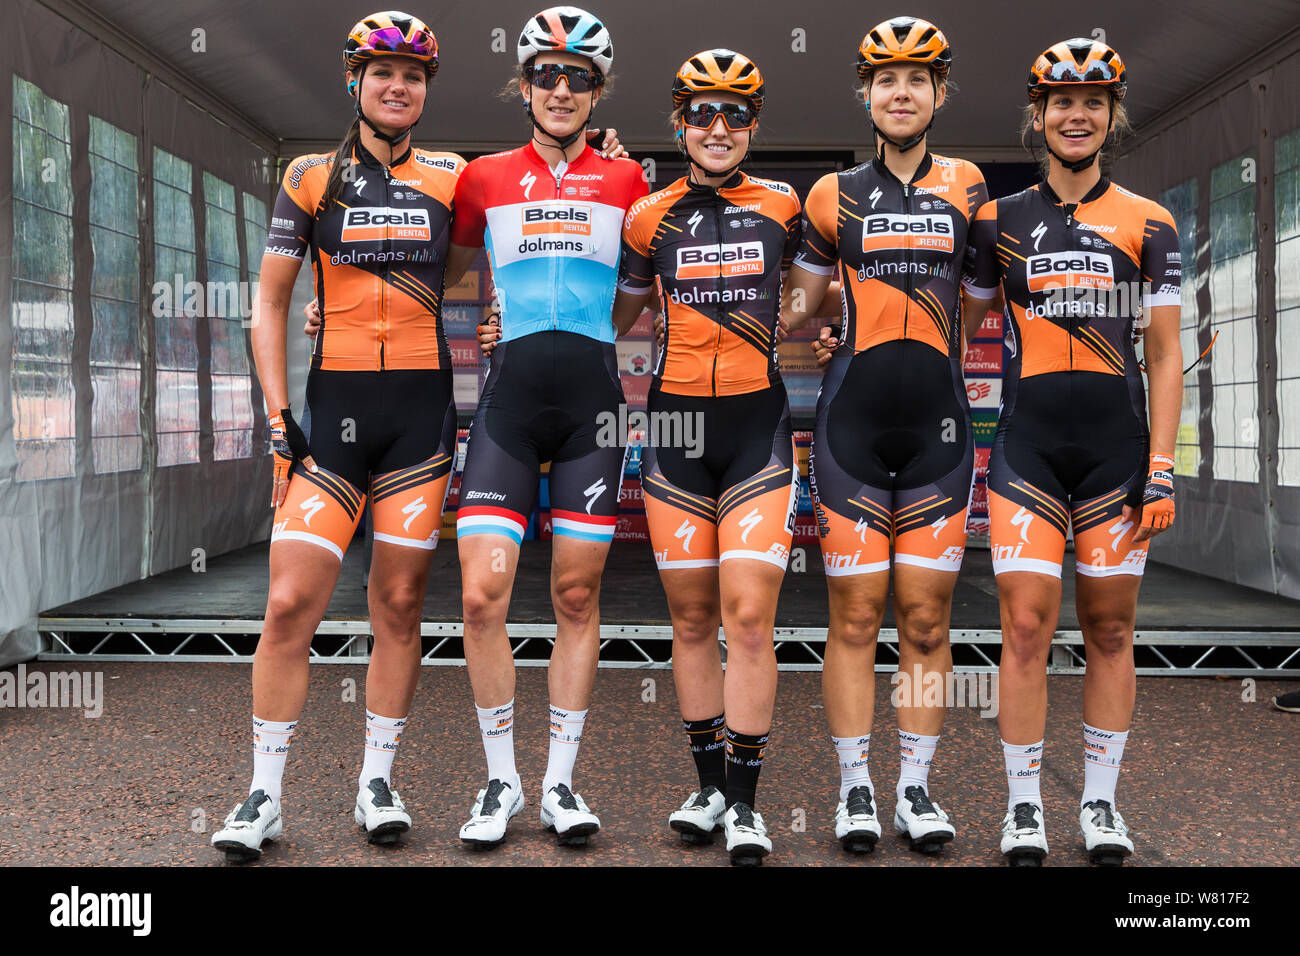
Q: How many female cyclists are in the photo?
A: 5